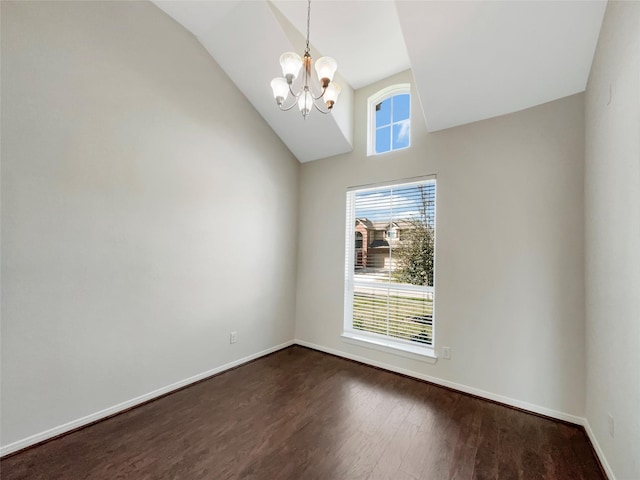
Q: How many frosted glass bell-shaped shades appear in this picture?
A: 5